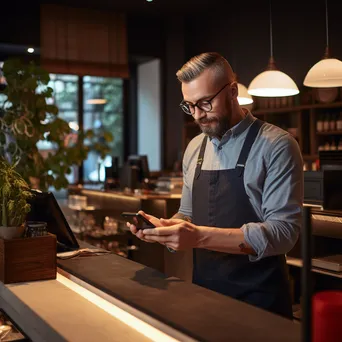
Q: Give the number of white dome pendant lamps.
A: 3